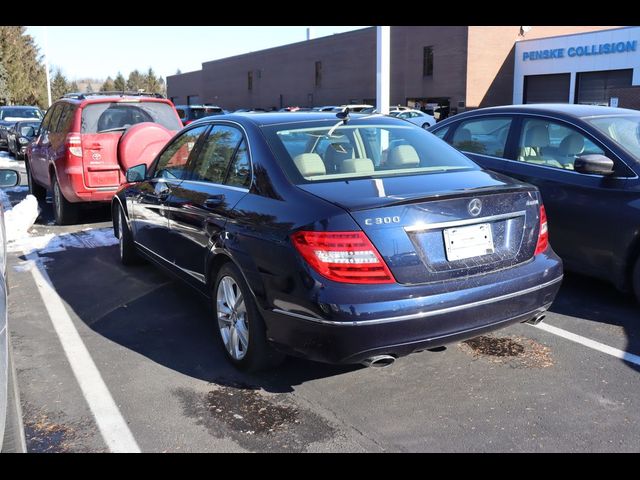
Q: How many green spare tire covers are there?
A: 0